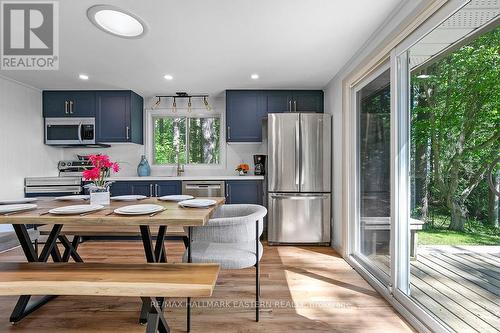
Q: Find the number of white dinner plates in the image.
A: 8